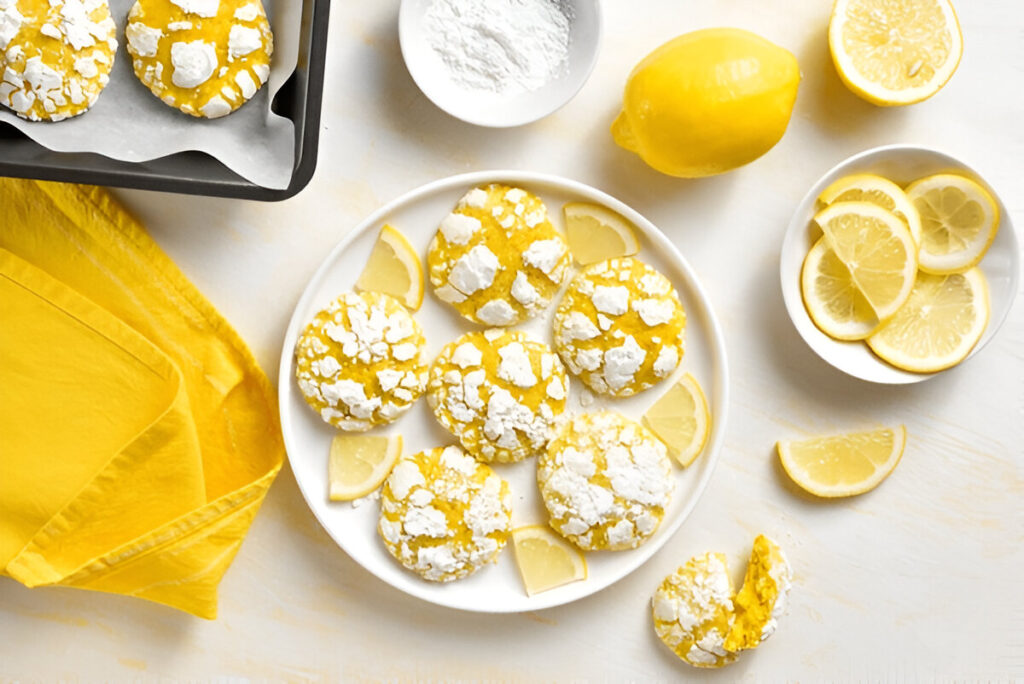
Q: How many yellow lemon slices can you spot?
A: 11